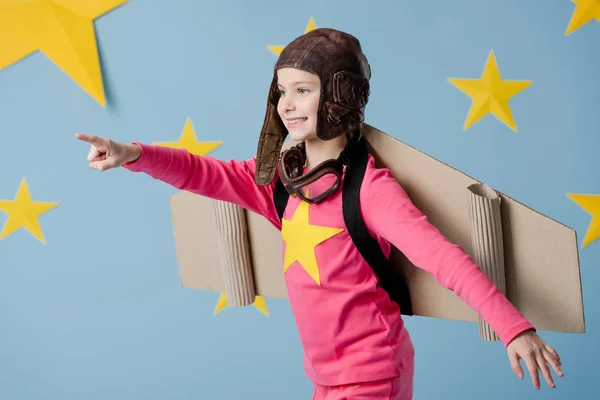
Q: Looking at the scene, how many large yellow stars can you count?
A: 1